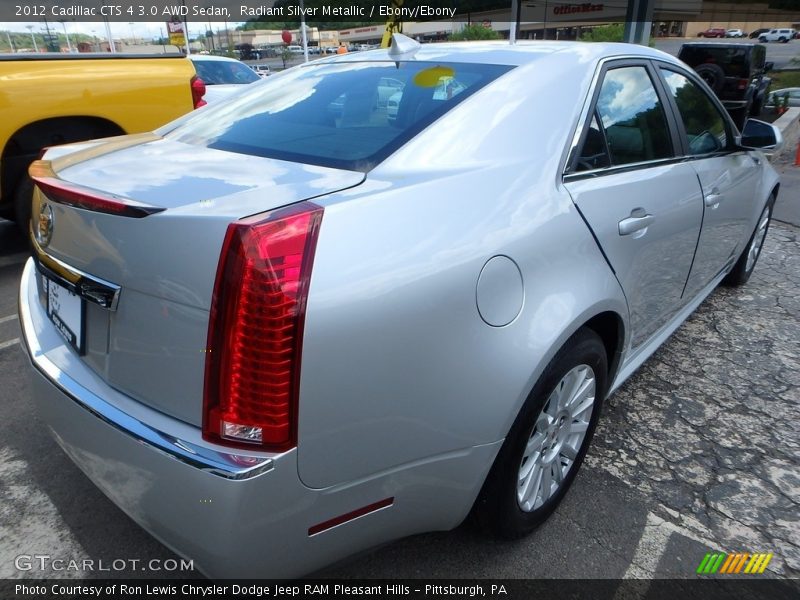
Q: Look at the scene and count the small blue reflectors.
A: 0